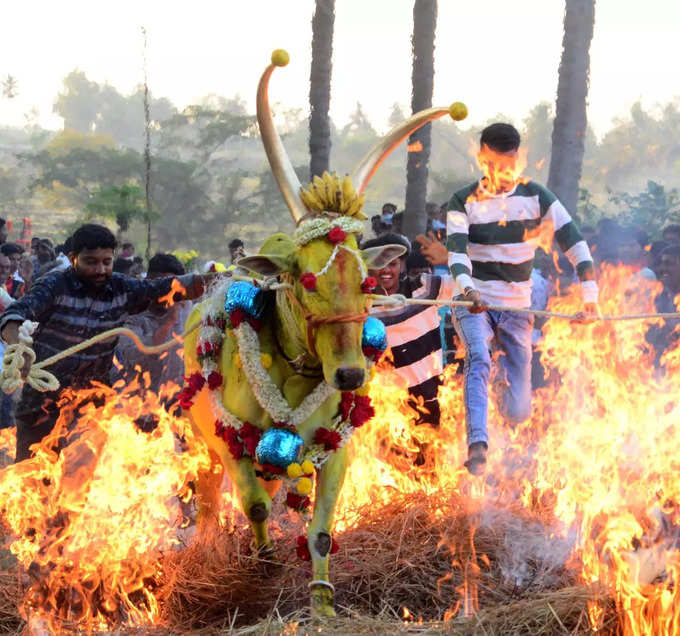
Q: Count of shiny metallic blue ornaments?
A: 3